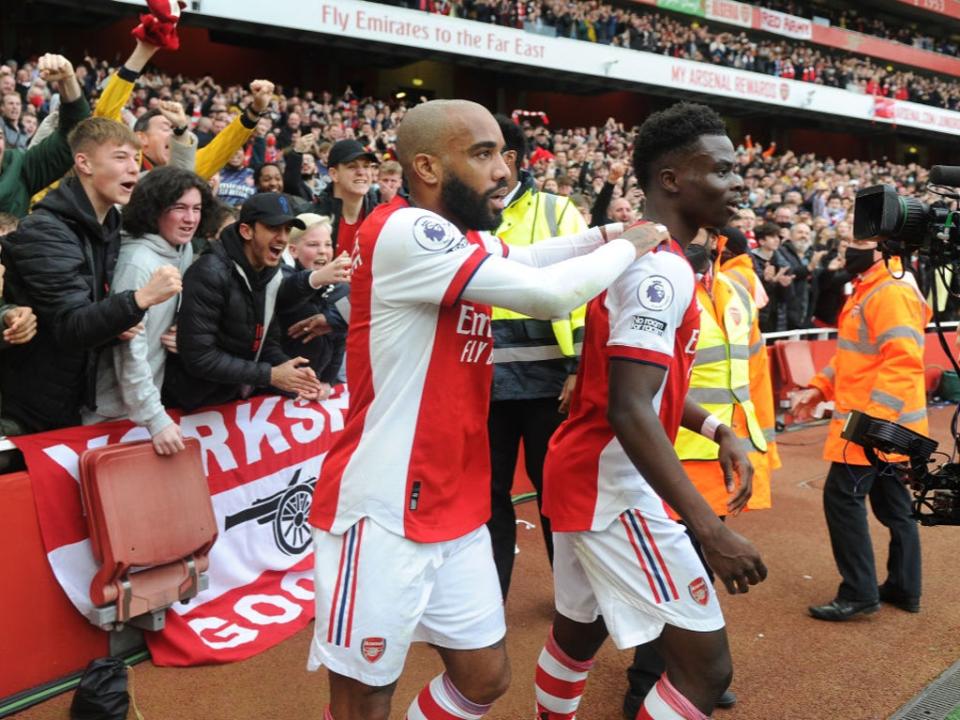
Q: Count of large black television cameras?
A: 1